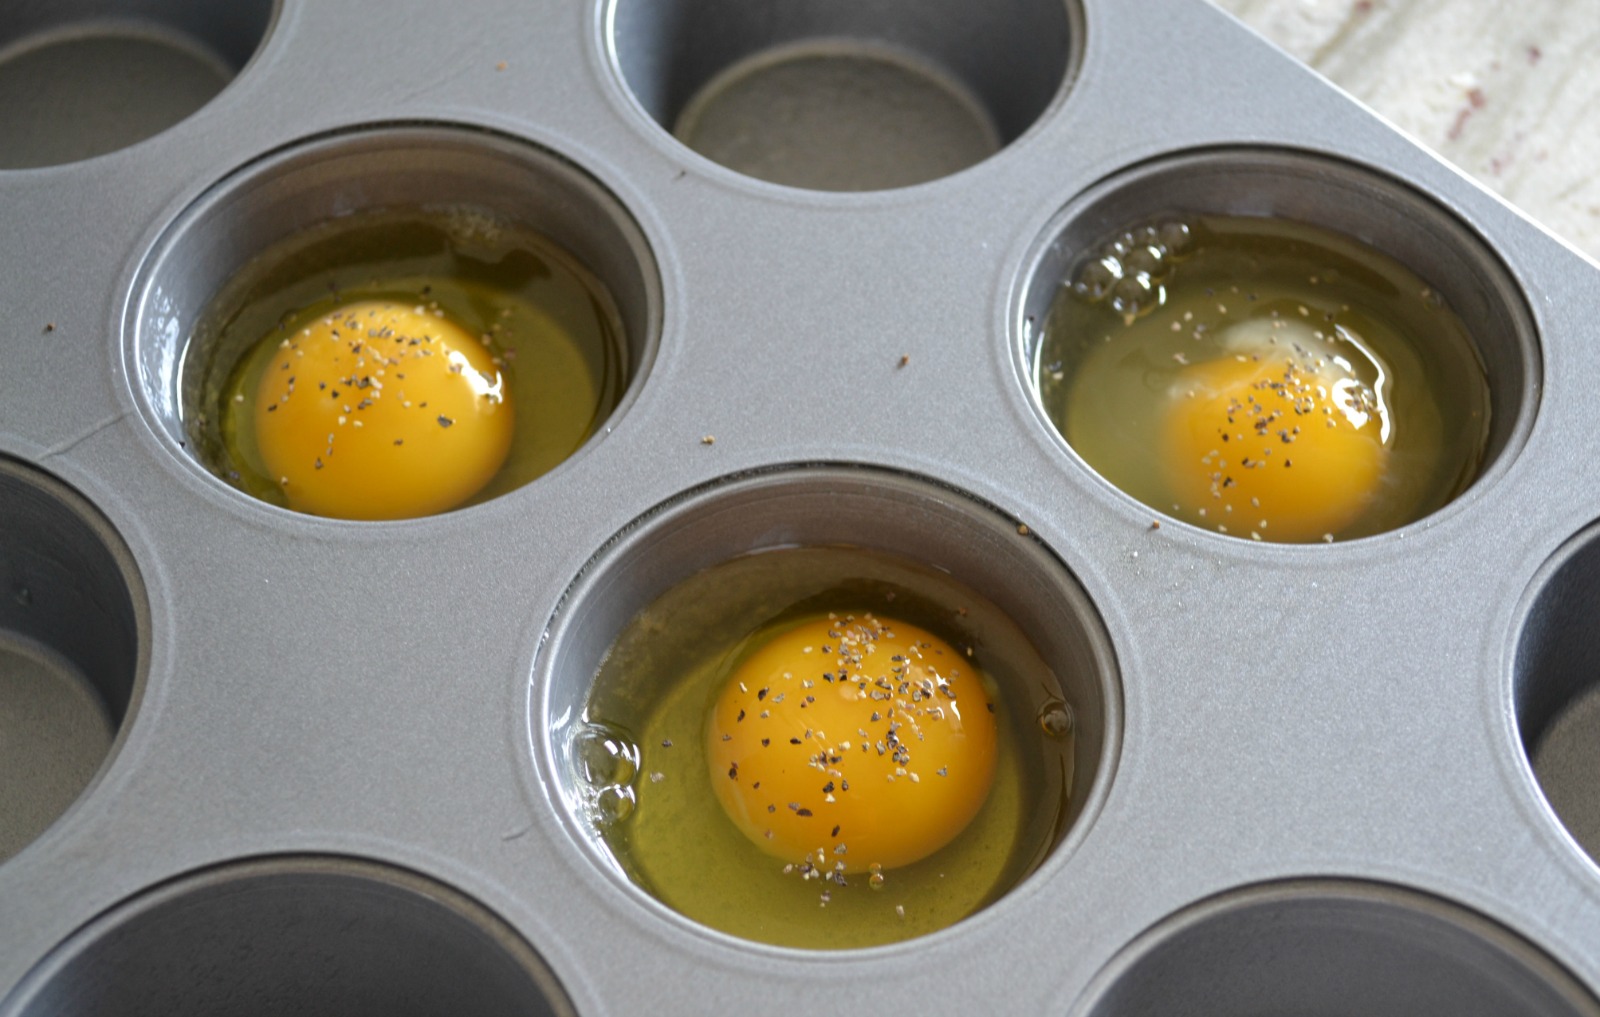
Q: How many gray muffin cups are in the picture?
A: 9